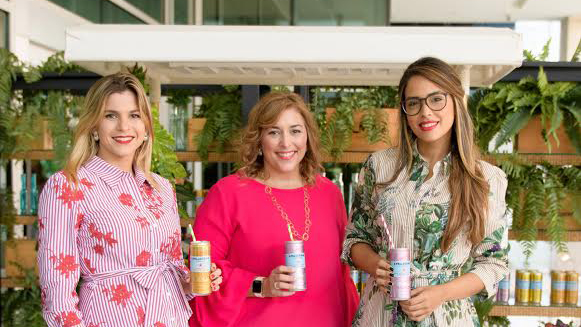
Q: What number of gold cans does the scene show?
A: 5